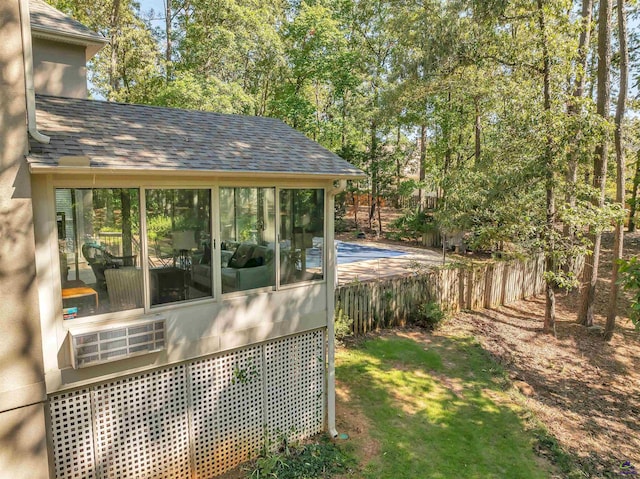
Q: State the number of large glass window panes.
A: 4